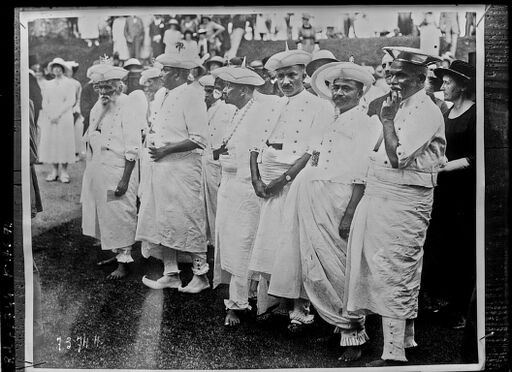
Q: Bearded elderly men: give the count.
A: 1